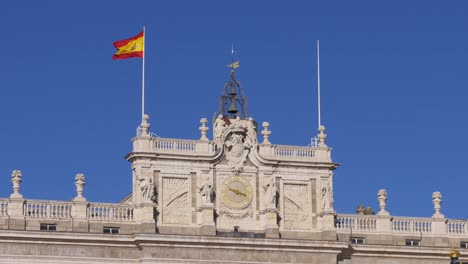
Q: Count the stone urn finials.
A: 8